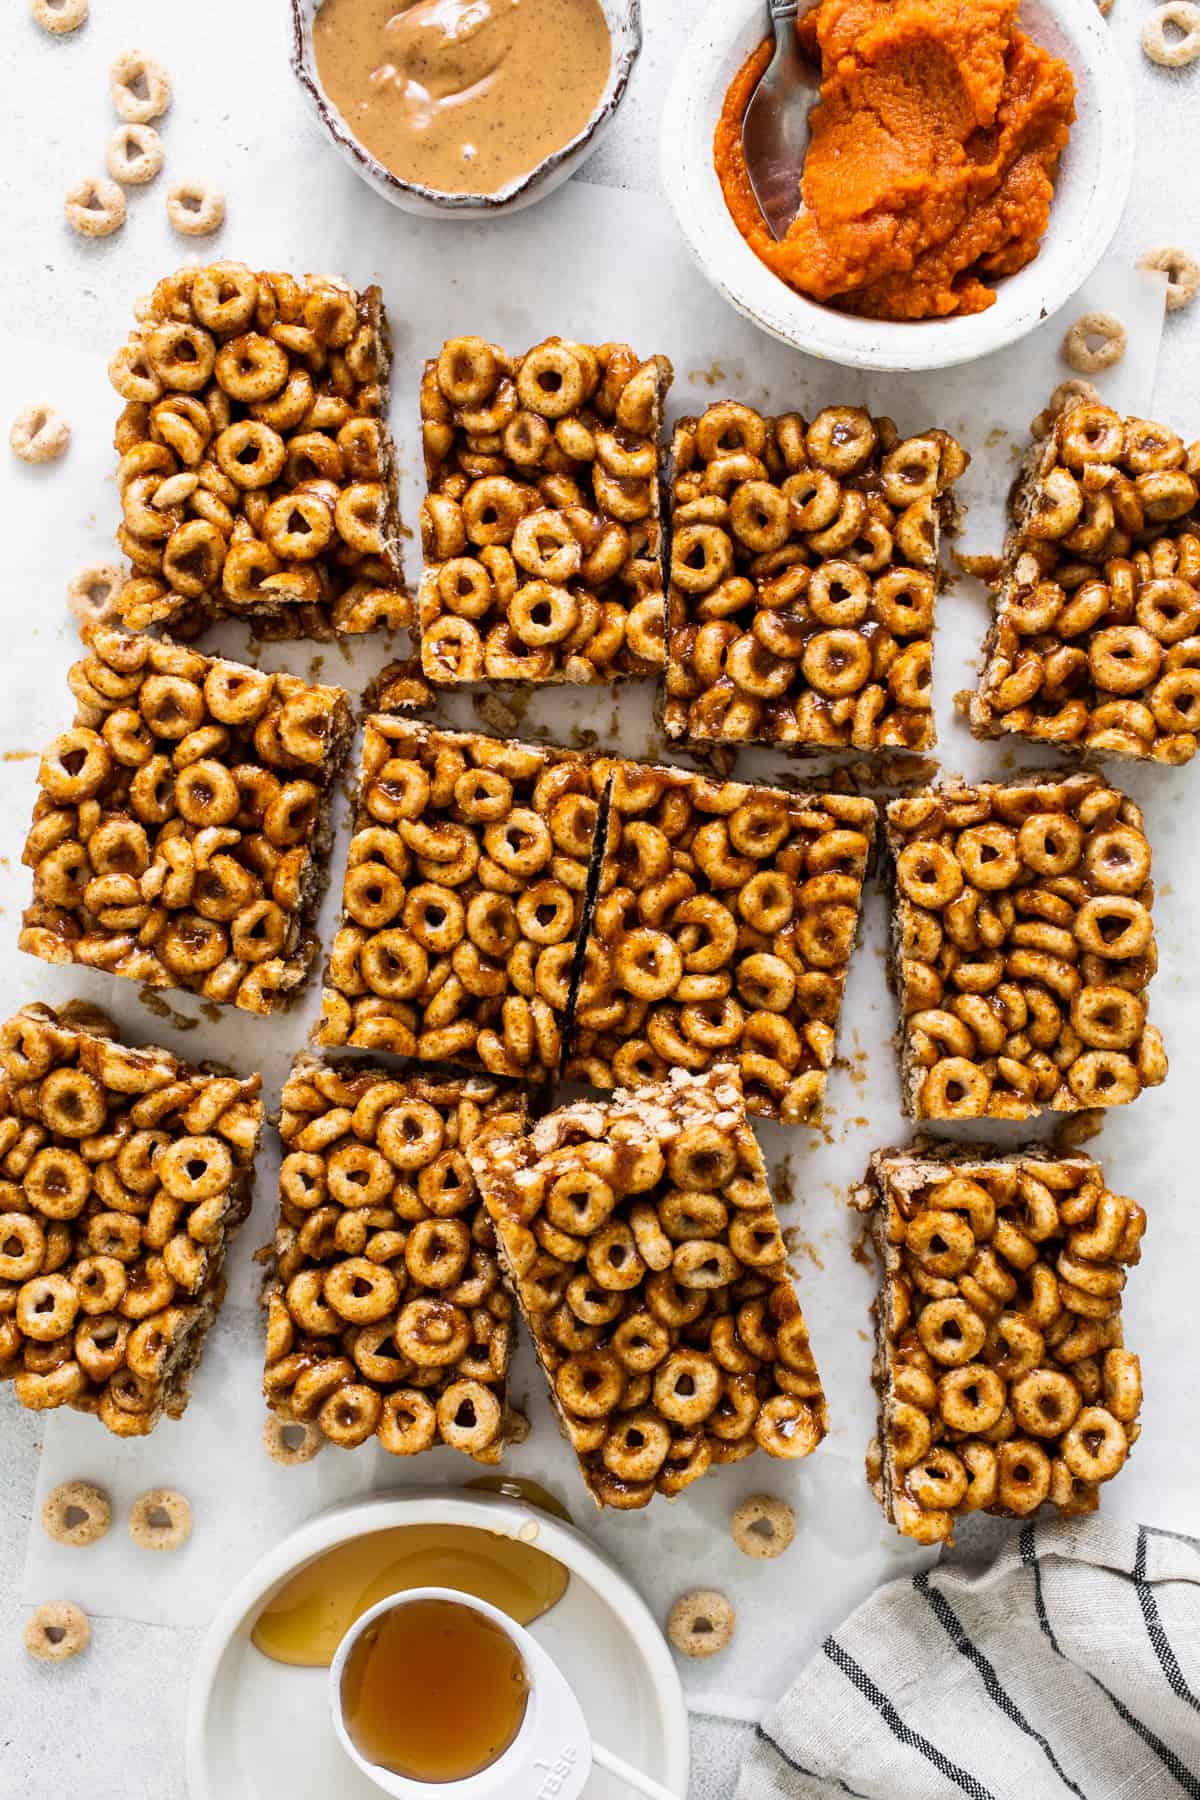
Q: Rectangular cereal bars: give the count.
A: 12